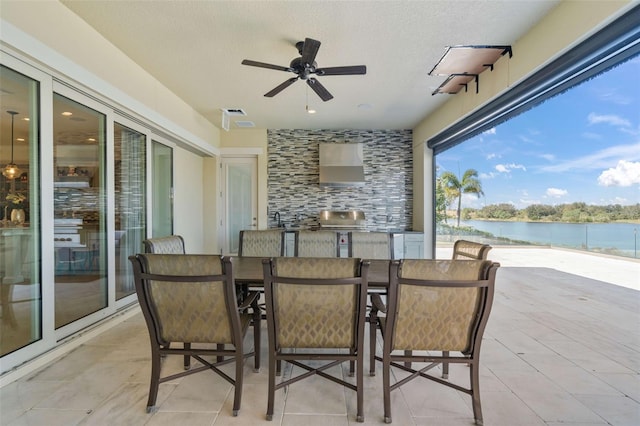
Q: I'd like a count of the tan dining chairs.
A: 8